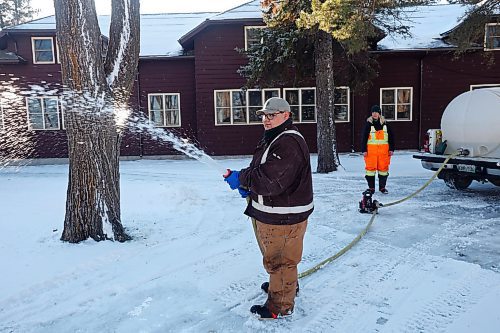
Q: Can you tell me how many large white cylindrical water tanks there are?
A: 1